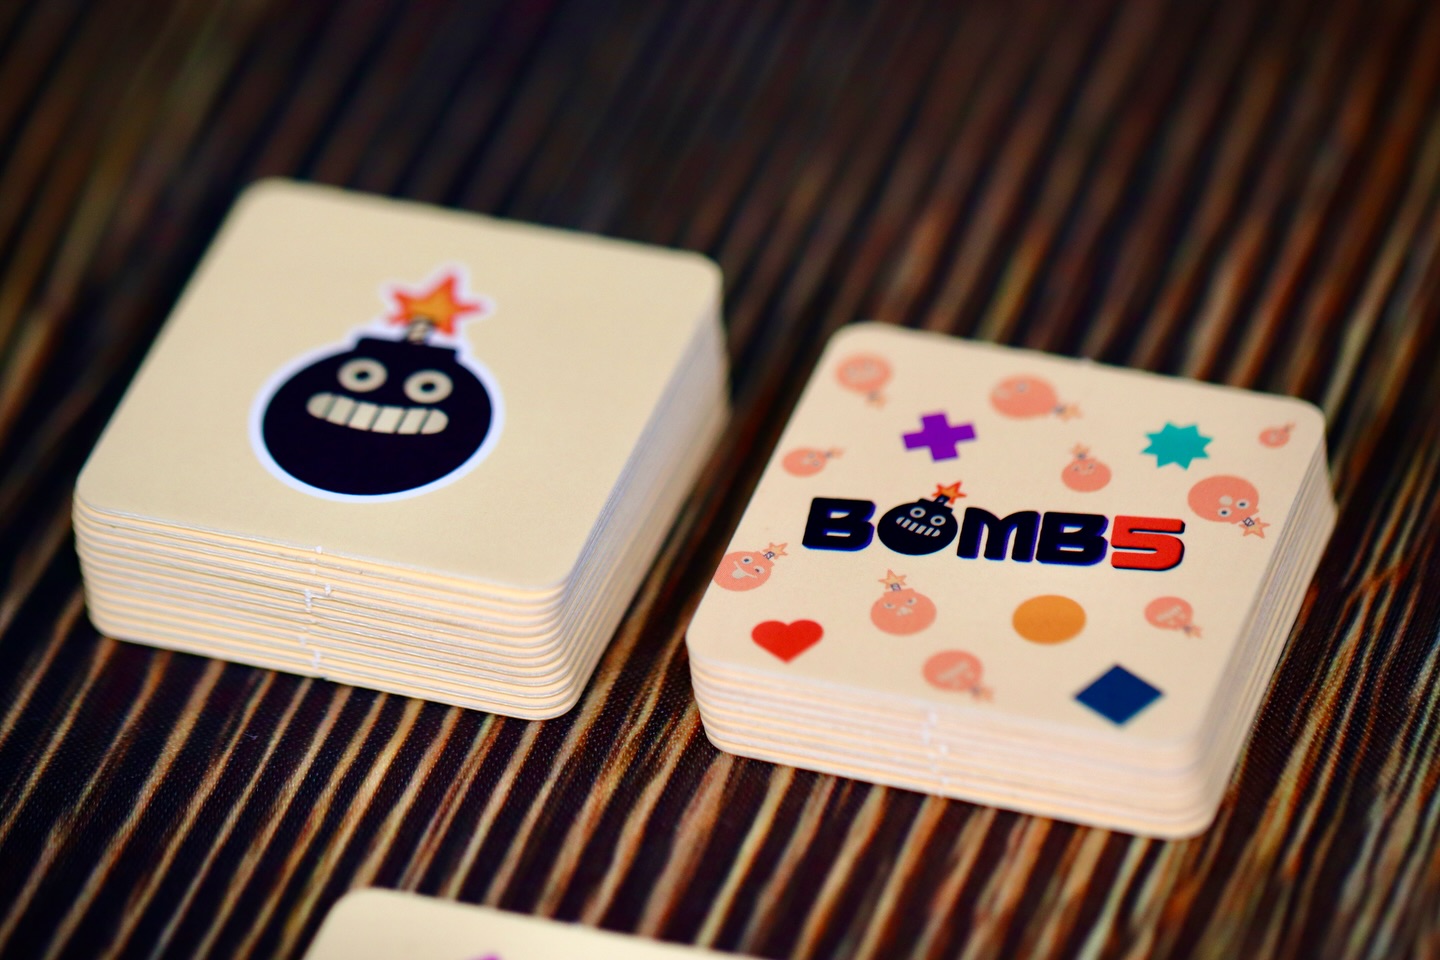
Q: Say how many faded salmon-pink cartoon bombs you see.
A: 10